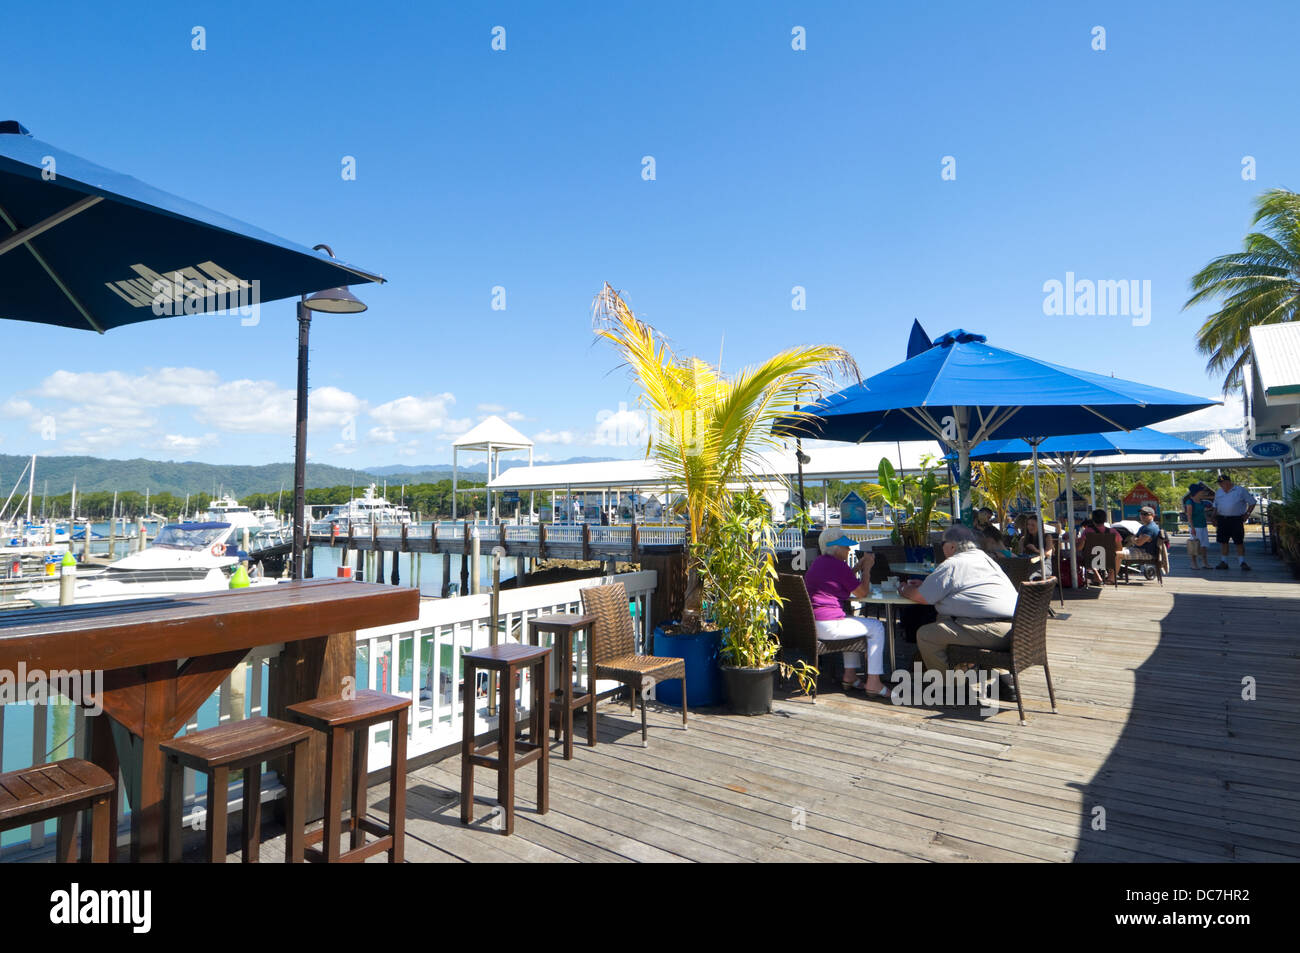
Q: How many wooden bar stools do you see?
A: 5